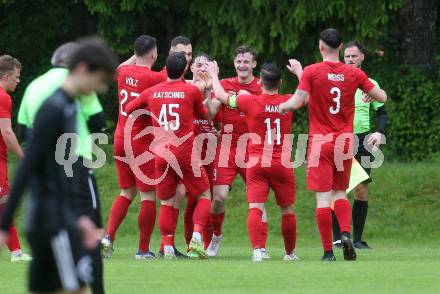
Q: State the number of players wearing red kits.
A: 8